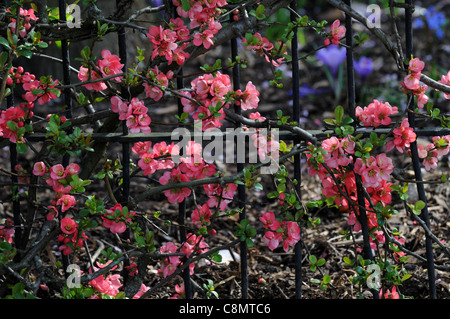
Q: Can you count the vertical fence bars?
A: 8